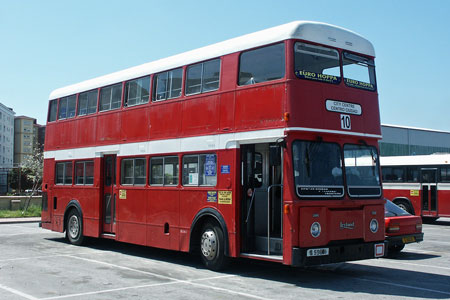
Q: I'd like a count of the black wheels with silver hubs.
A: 2